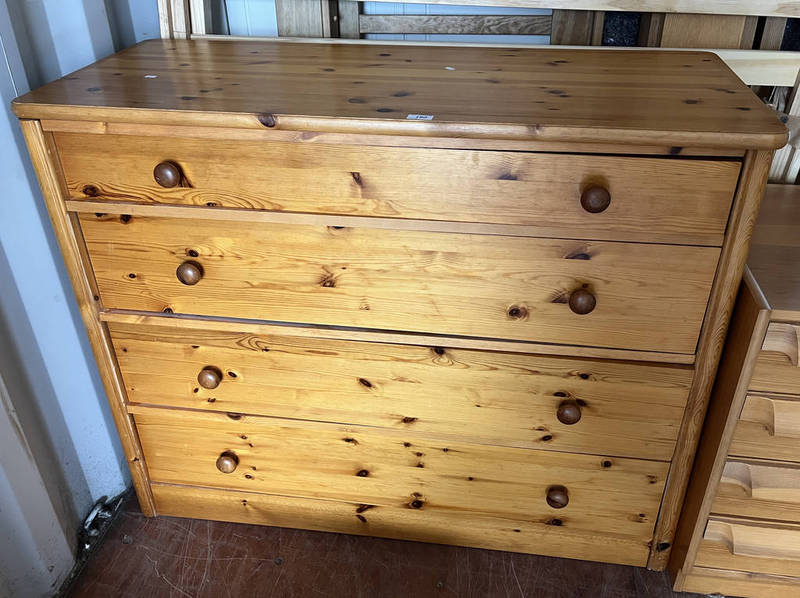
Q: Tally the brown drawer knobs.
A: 8